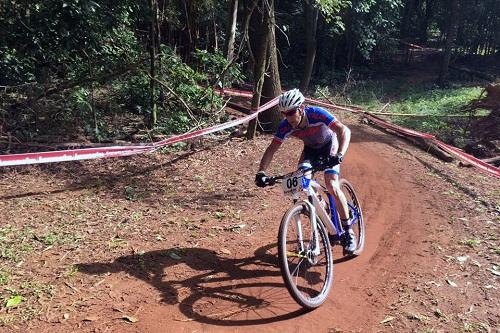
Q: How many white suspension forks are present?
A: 1